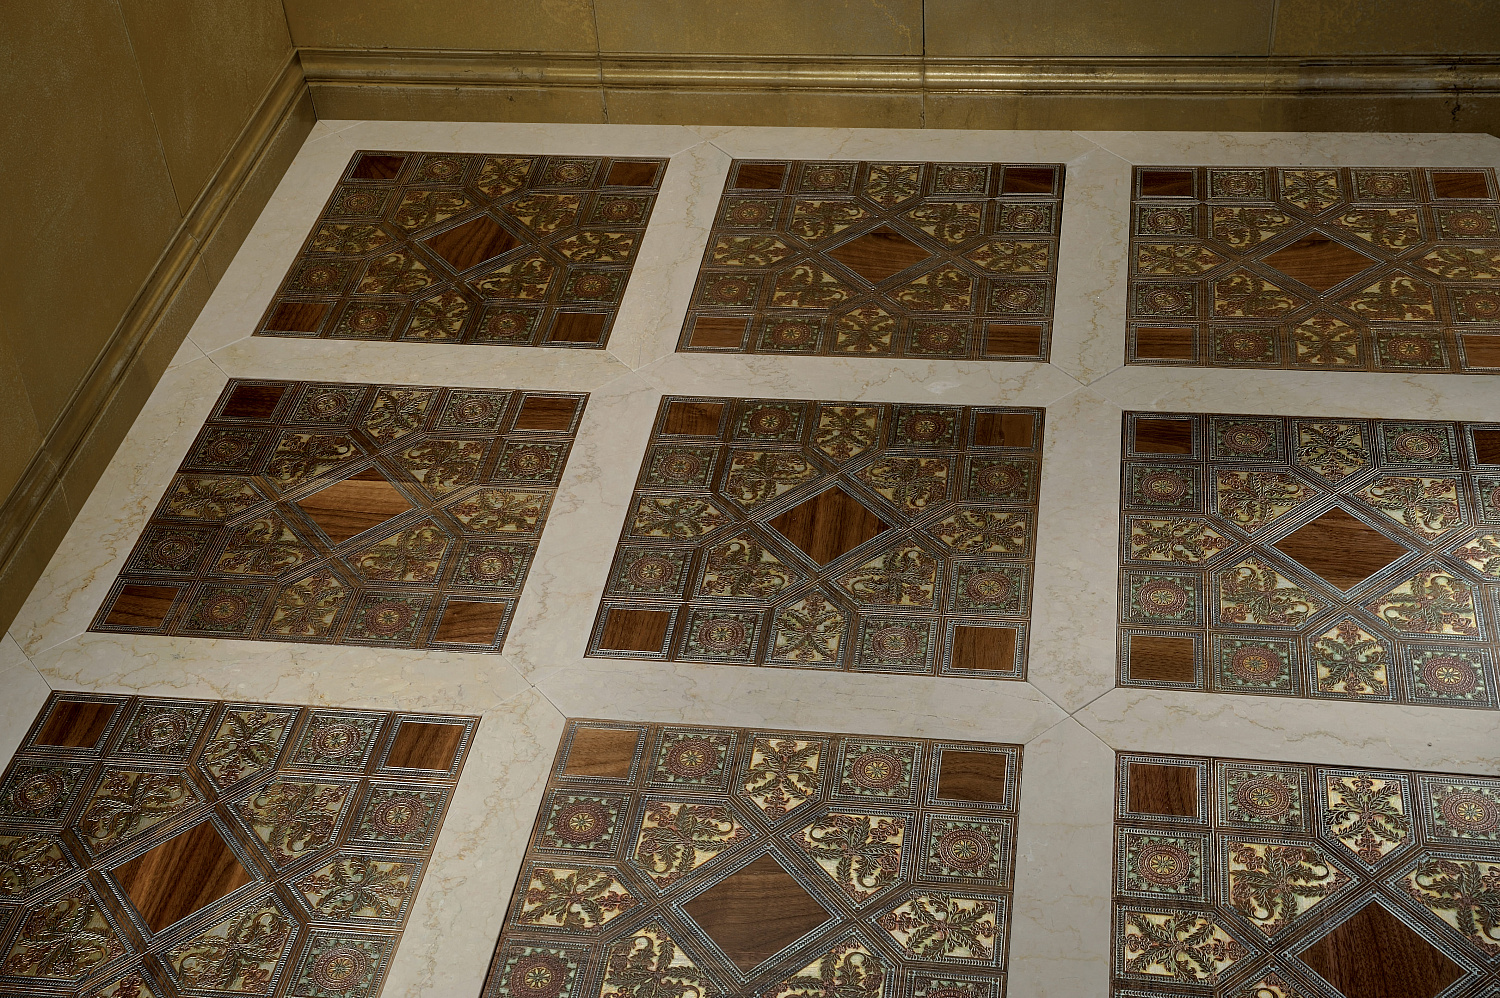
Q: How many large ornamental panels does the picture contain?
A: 9